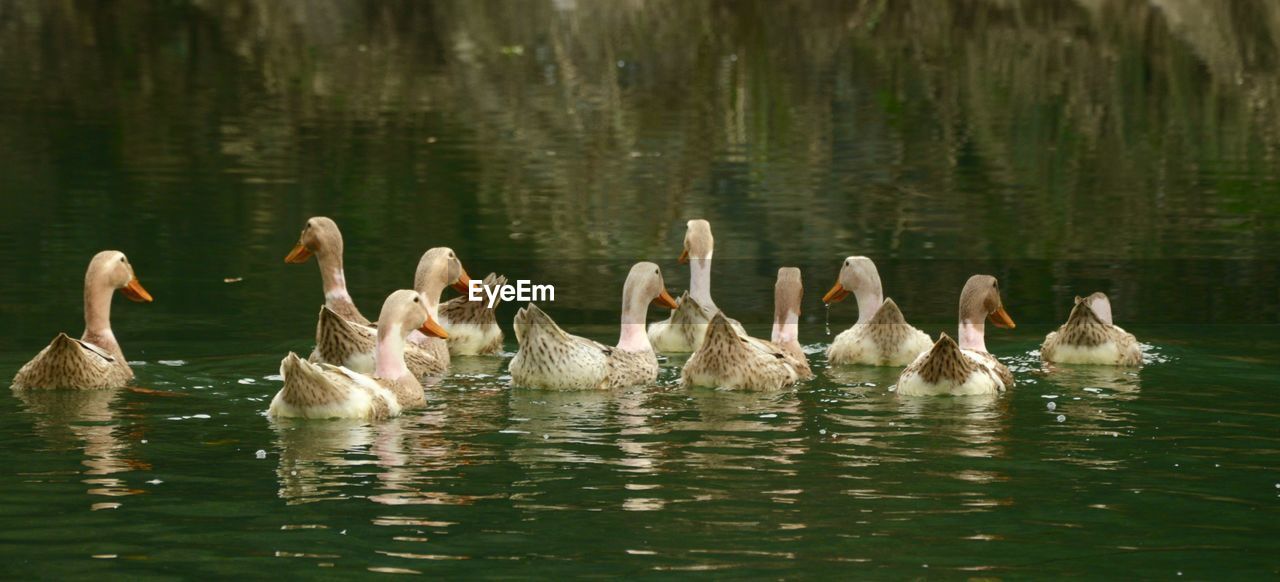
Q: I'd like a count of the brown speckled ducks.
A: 10